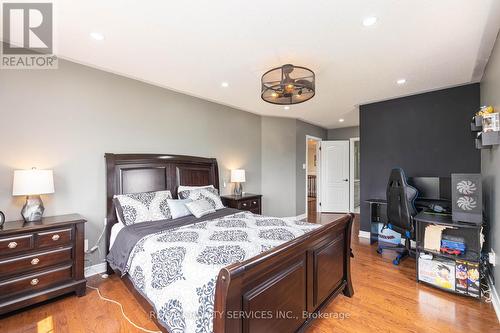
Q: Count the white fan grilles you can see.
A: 2